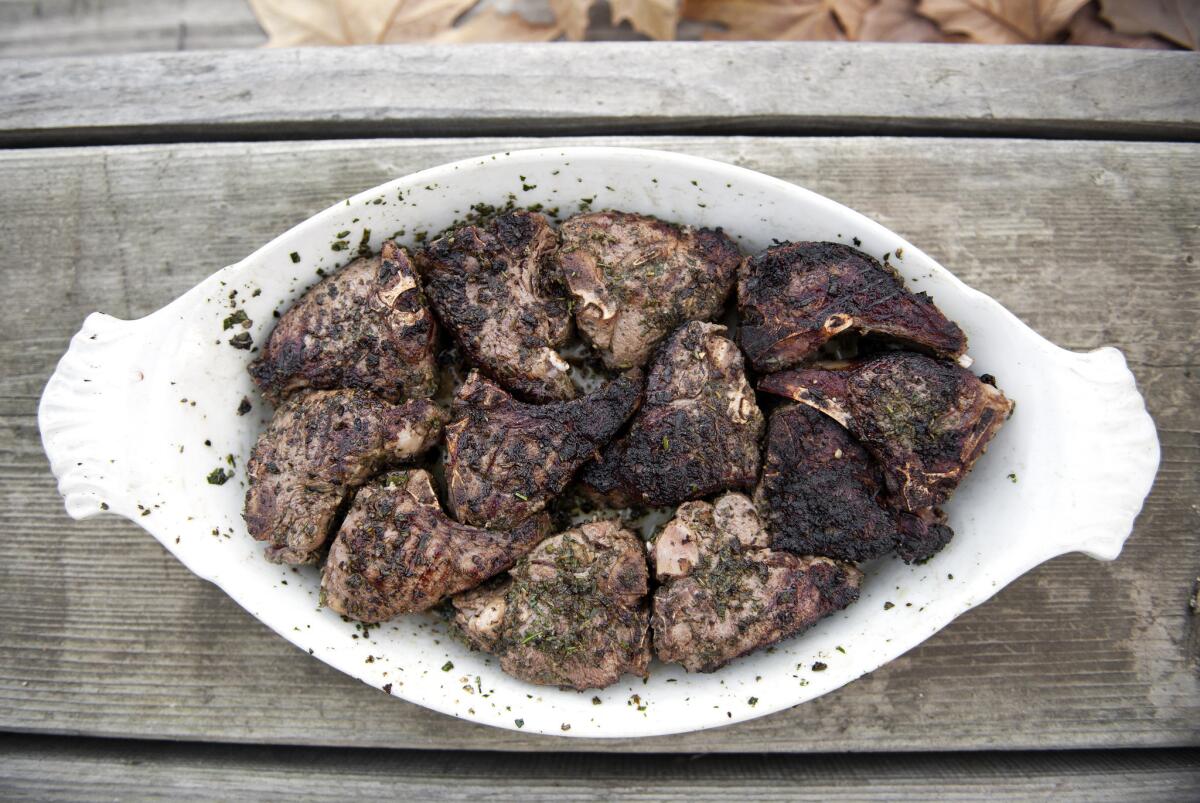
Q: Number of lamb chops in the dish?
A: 12